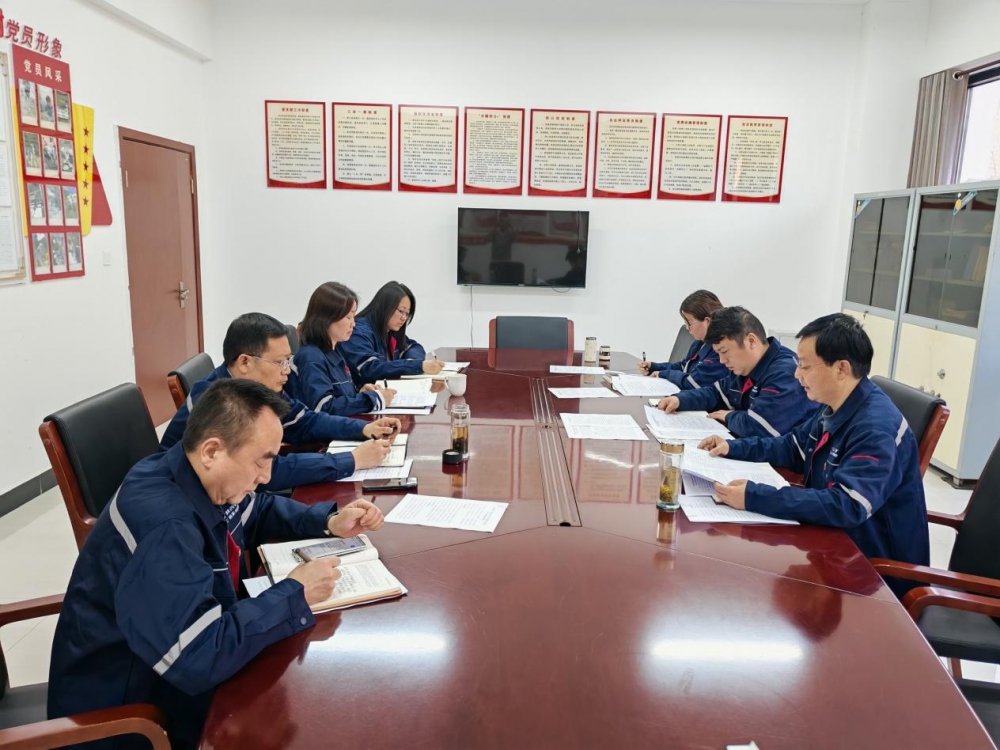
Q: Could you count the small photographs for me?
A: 12